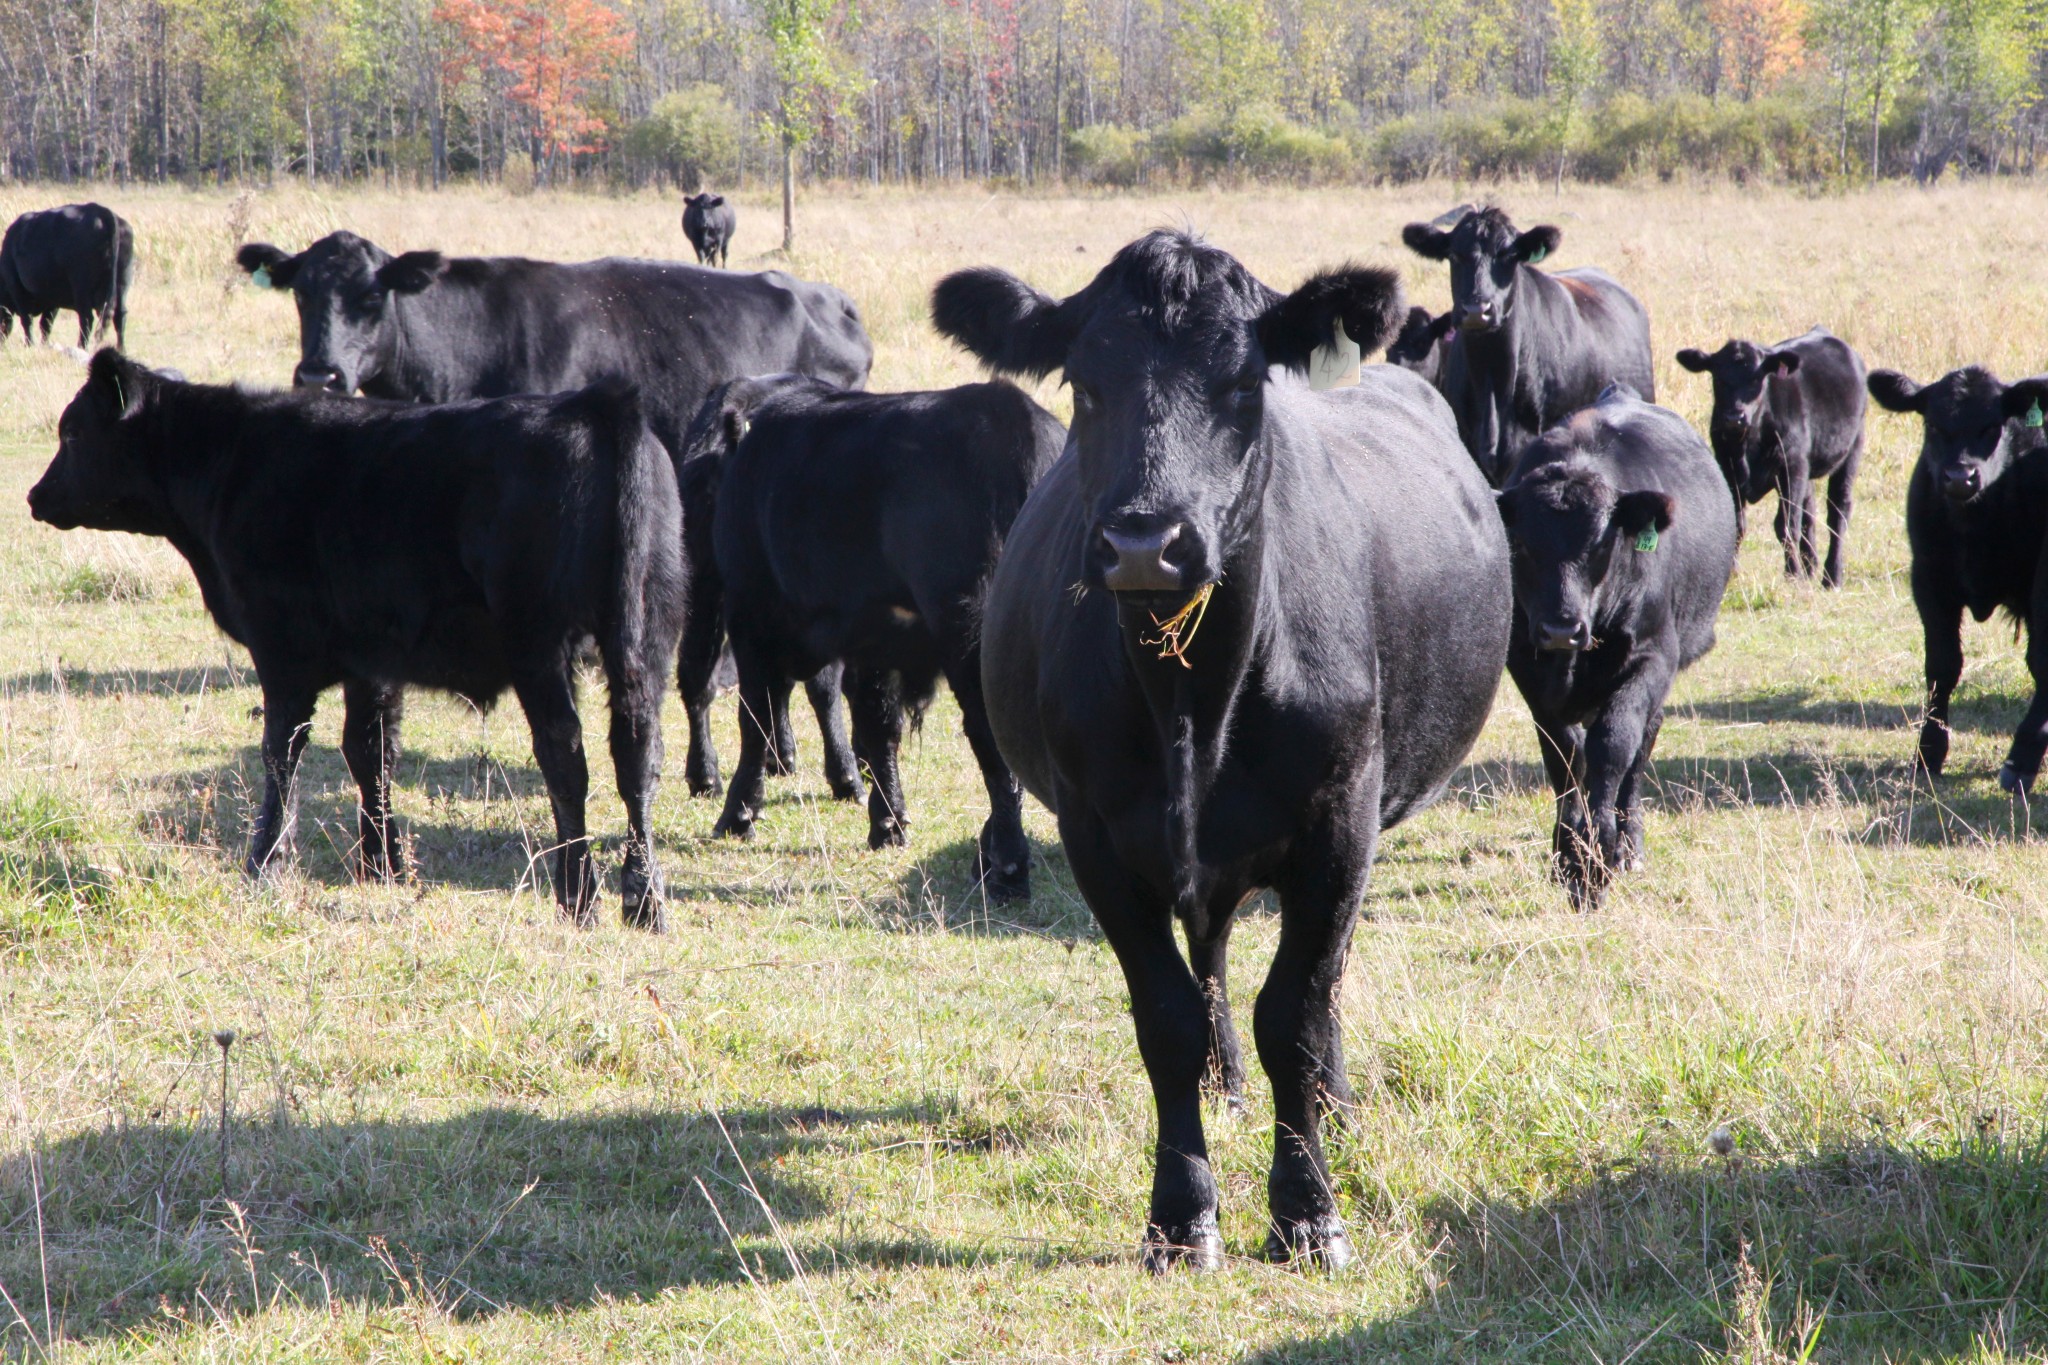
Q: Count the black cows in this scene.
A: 12